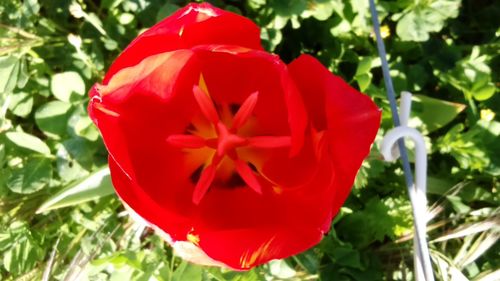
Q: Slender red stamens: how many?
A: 6